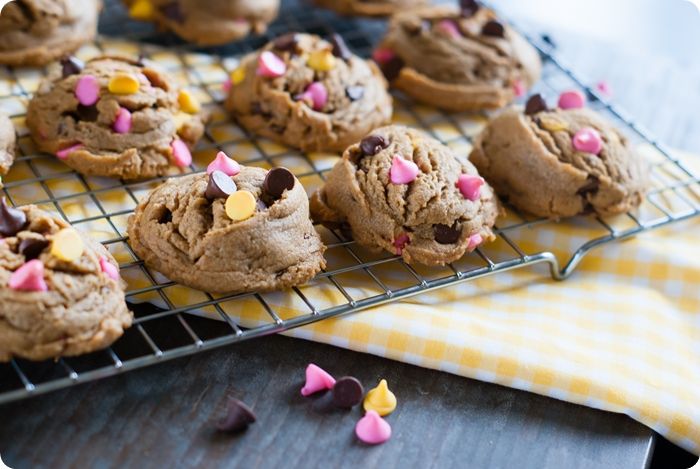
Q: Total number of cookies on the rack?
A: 11